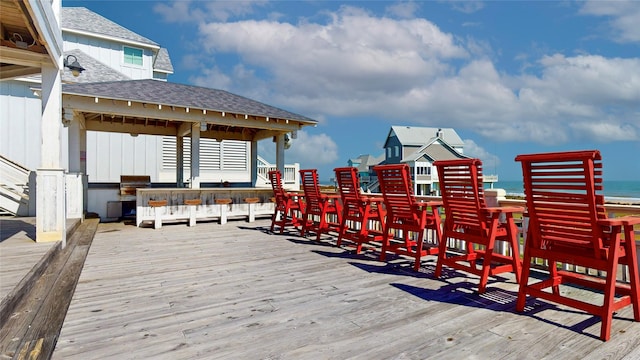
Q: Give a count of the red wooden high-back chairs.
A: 6